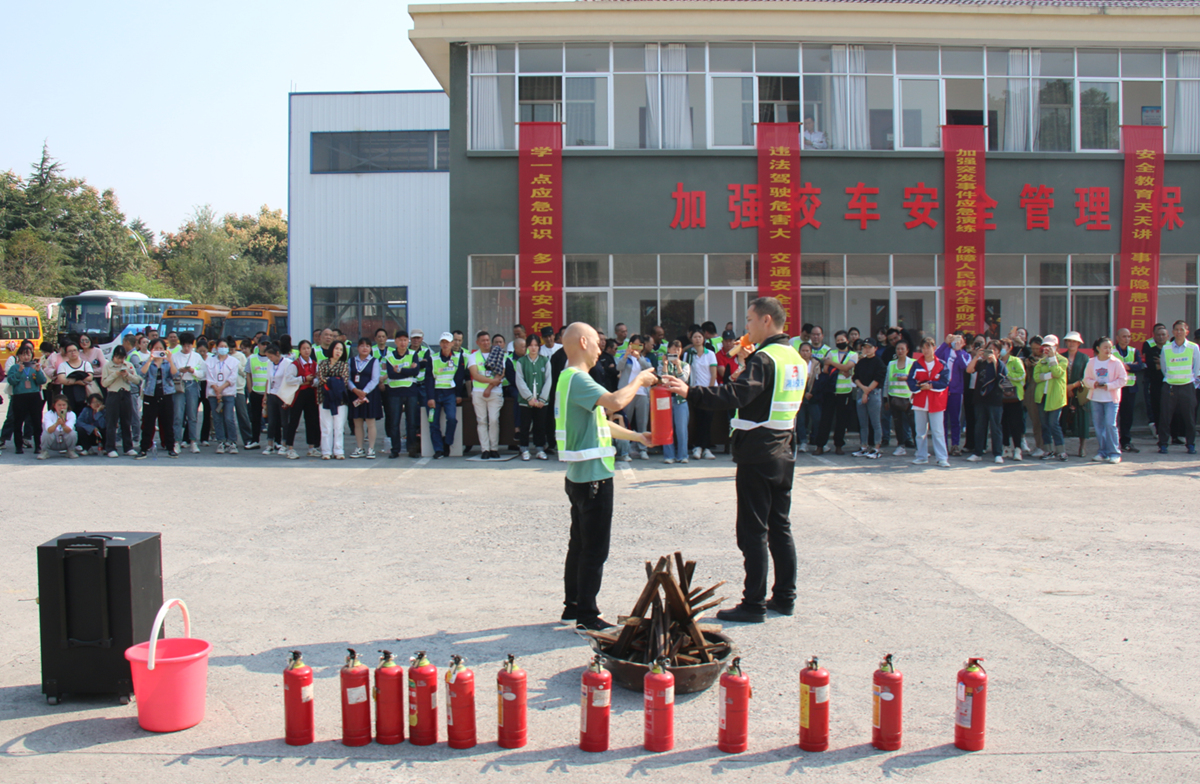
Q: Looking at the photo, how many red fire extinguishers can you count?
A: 13